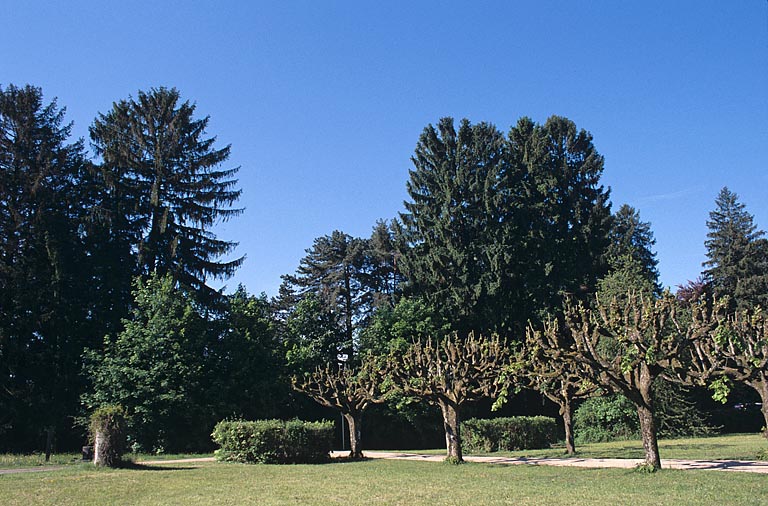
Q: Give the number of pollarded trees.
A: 5